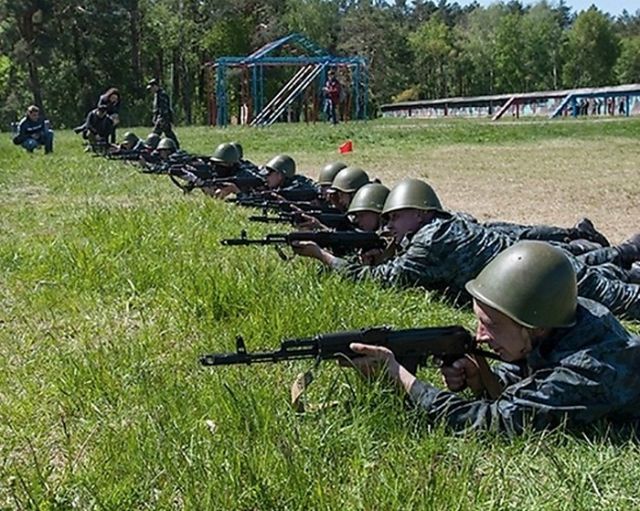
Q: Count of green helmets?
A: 11